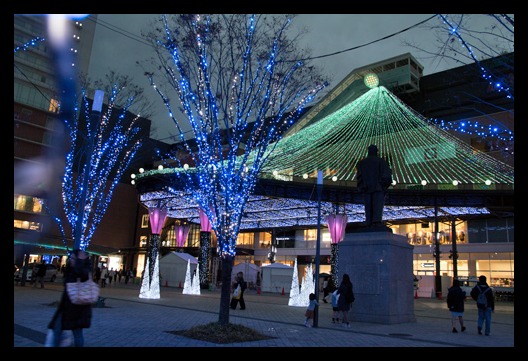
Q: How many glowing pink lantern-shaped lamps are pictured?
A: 4